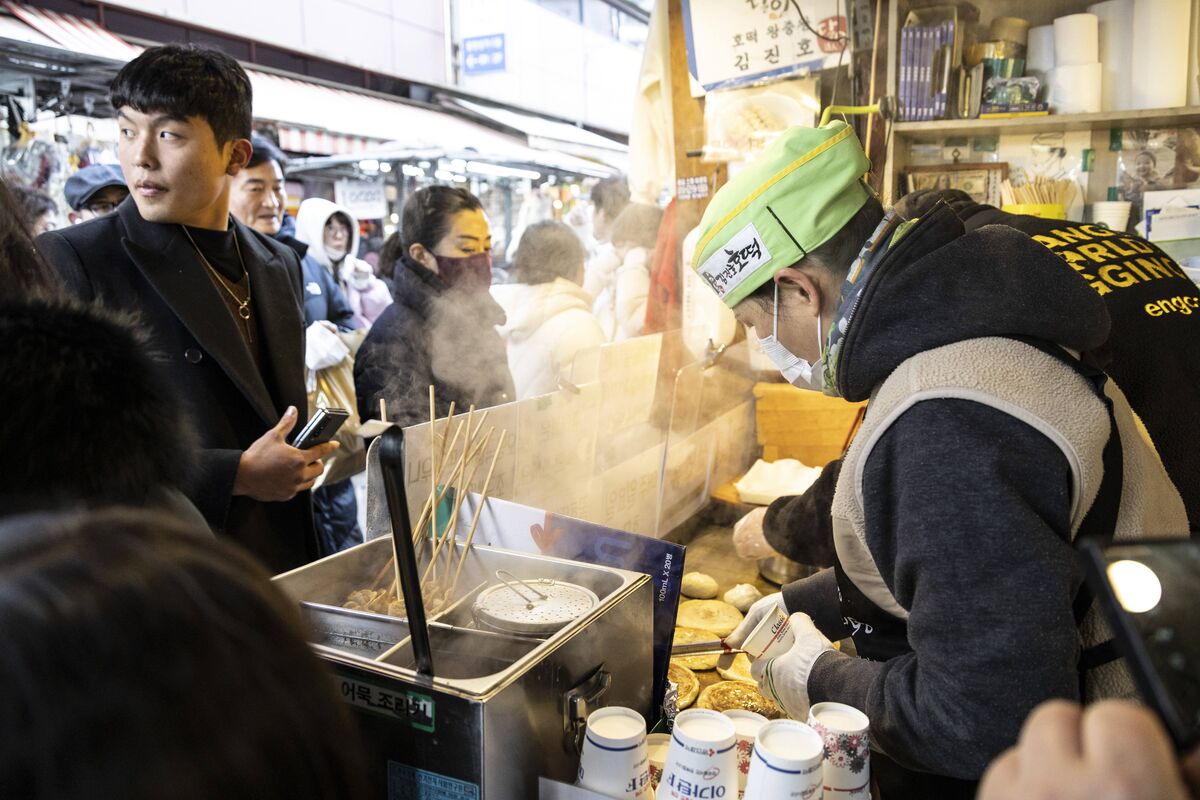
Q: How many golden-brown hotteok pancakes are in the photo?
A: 5